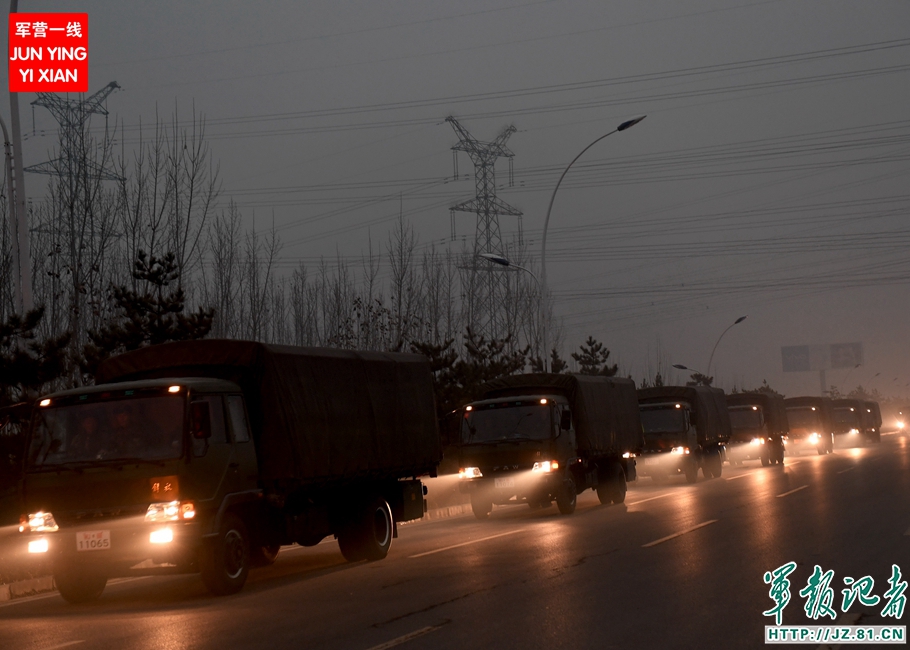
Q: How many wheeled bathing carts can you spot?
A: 0